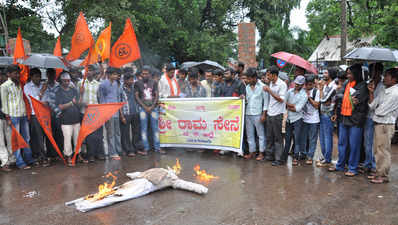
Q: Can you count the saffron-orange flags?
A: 8